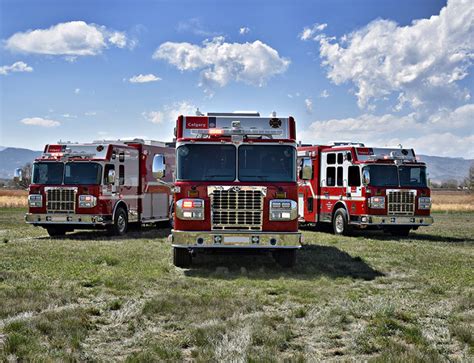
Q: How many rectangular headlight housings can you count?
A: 6